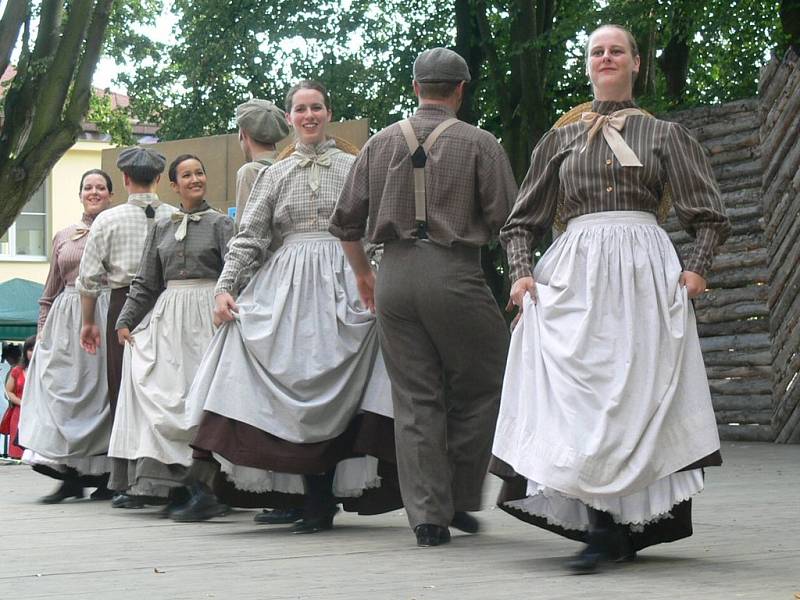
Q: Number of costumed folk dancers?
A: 7